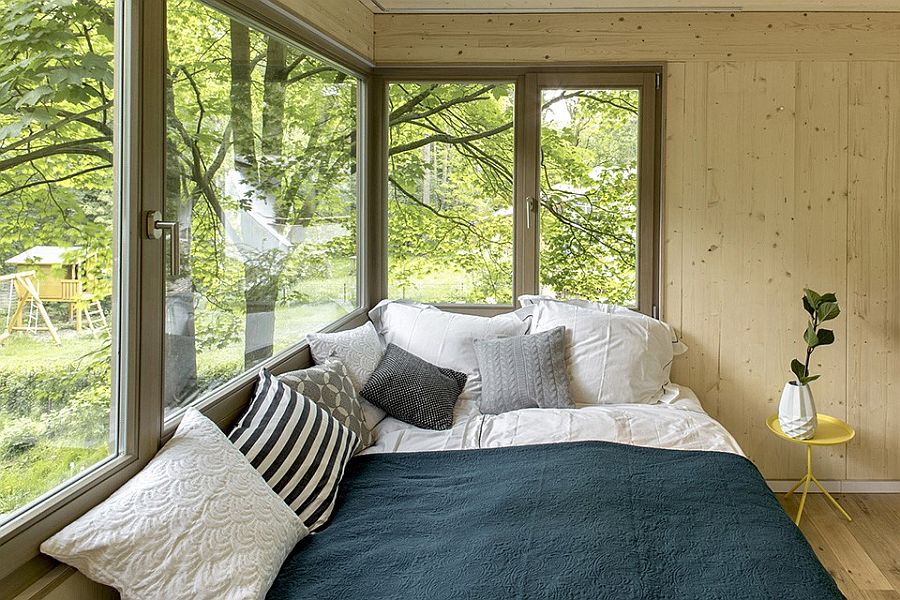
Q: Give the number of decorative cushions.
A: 6